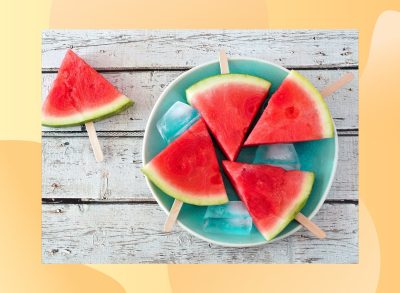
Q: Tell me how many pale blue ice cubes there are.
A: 3